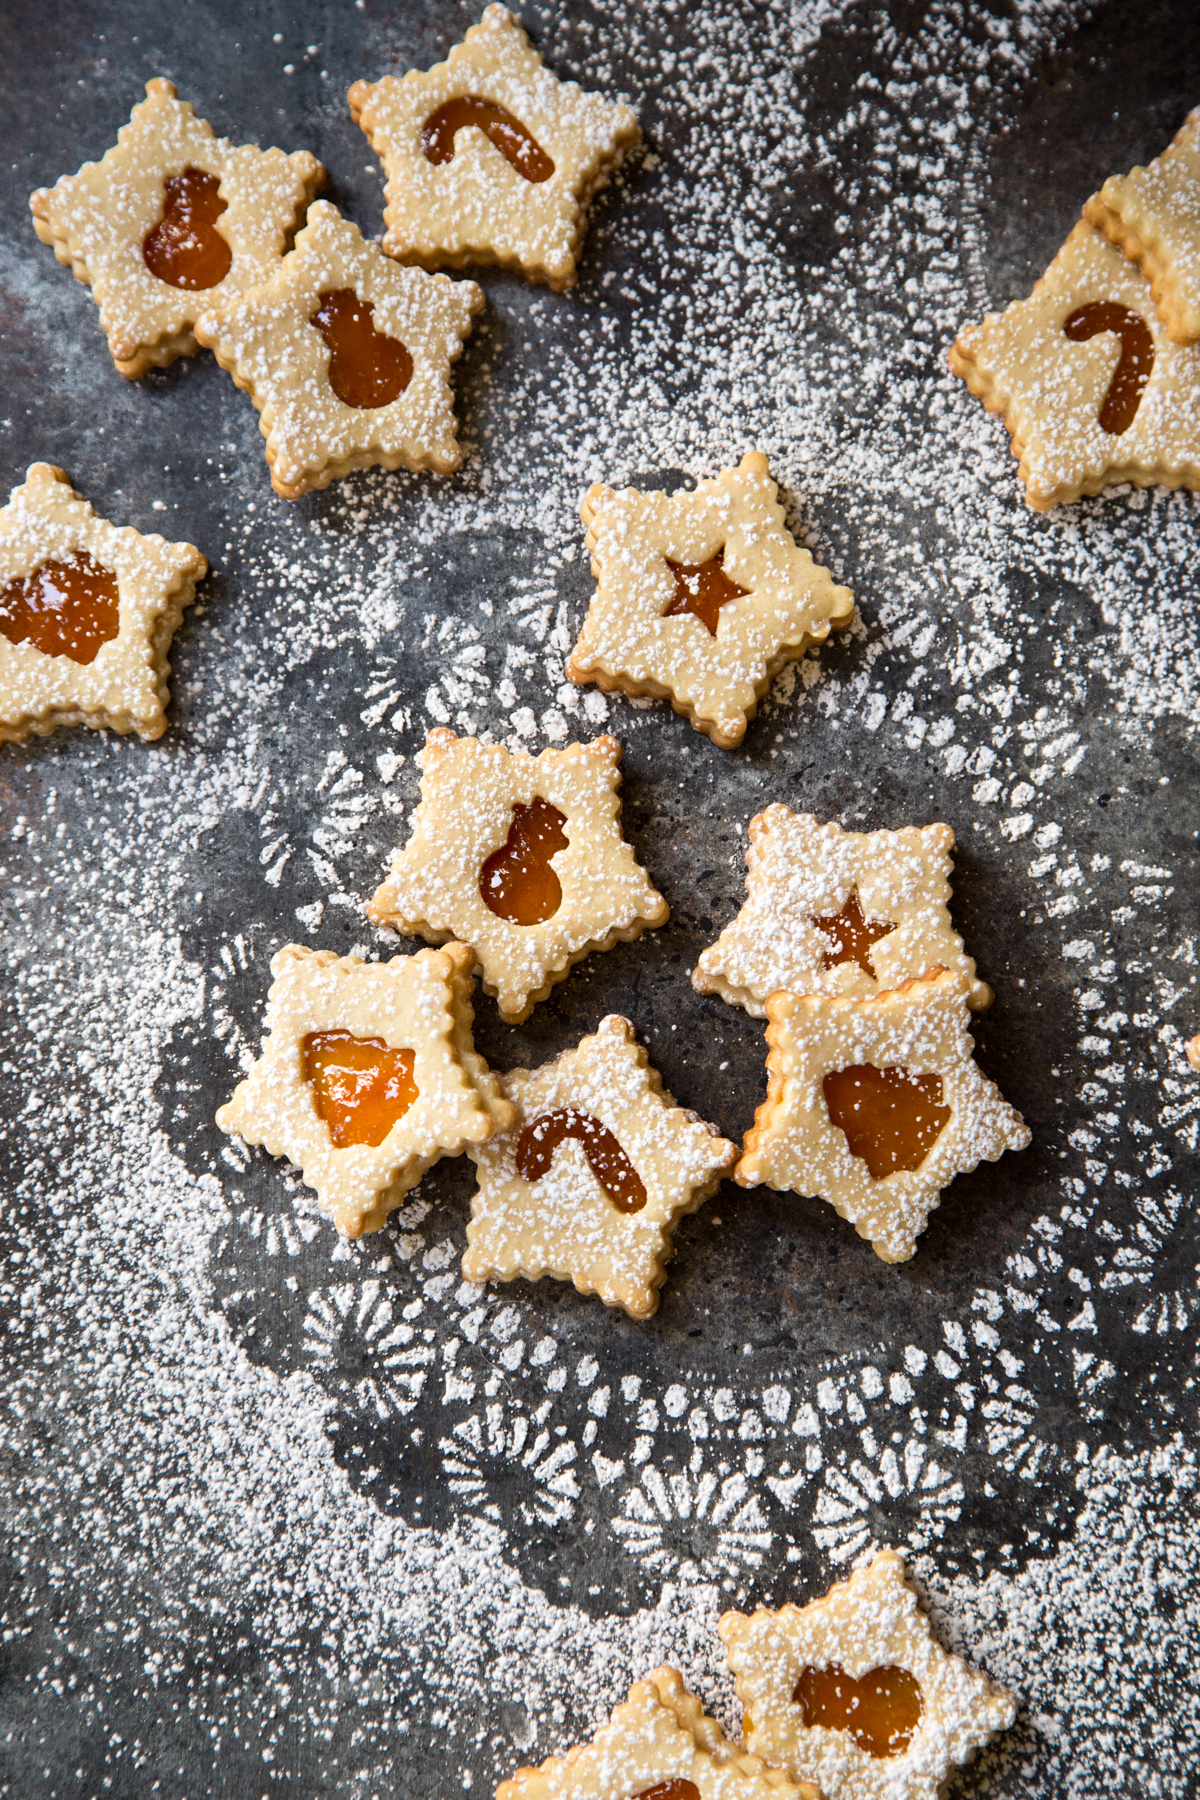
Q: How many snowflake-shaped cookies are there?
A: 0